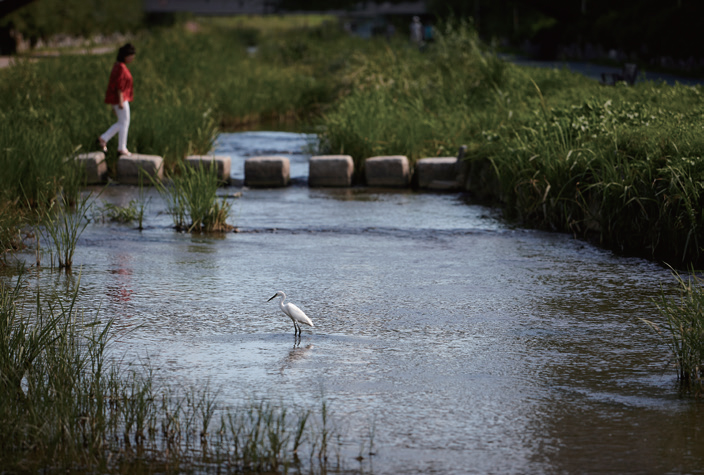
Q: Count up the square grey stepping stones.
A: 7